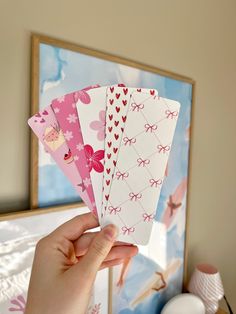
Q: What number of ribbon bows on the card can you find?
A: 12